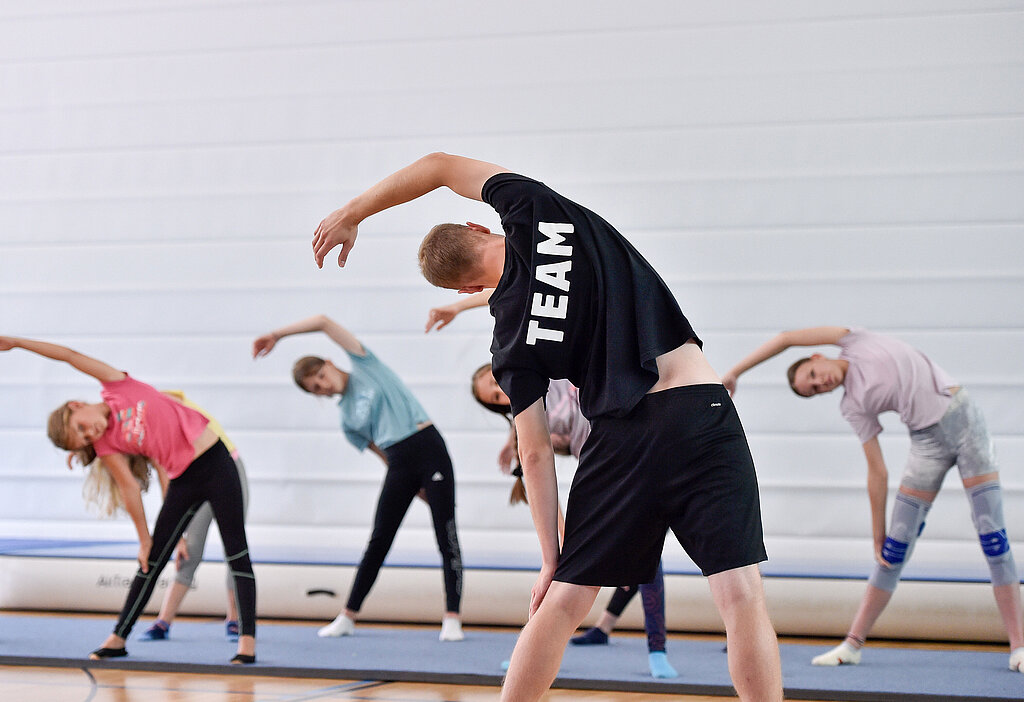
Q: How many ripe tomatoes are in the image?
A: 0